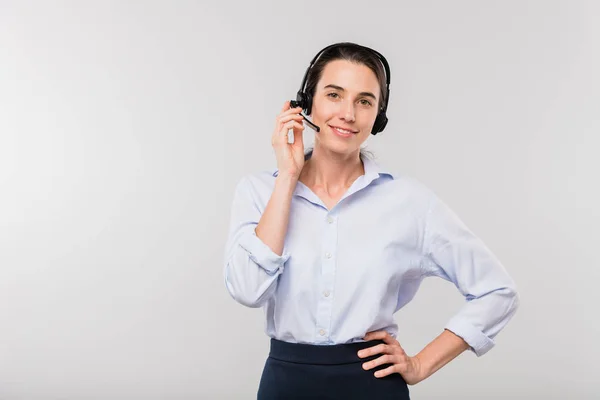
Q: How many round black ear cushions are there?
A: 2